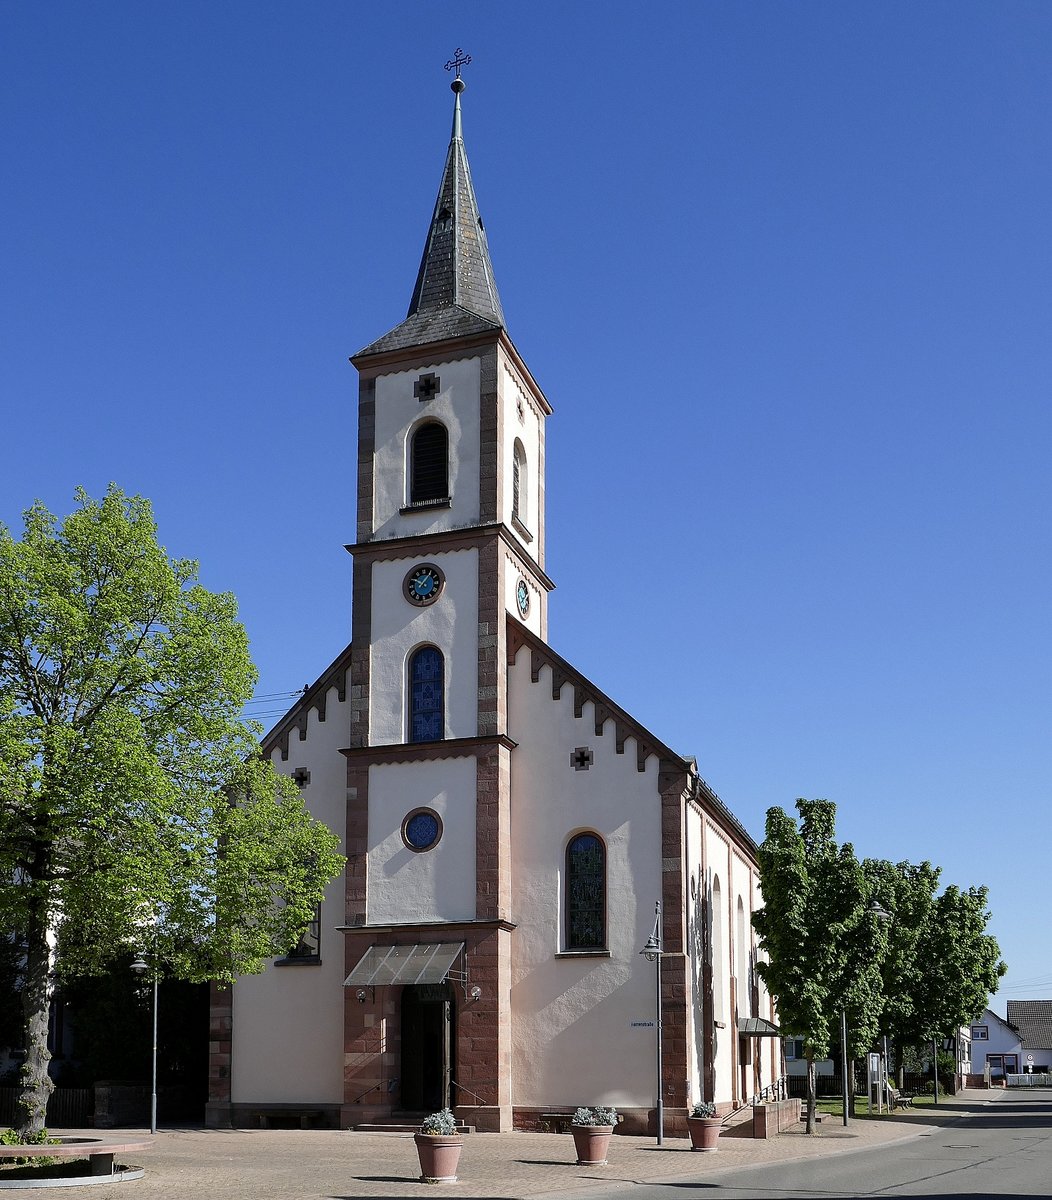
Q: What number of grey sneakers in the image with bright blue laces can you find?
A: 0